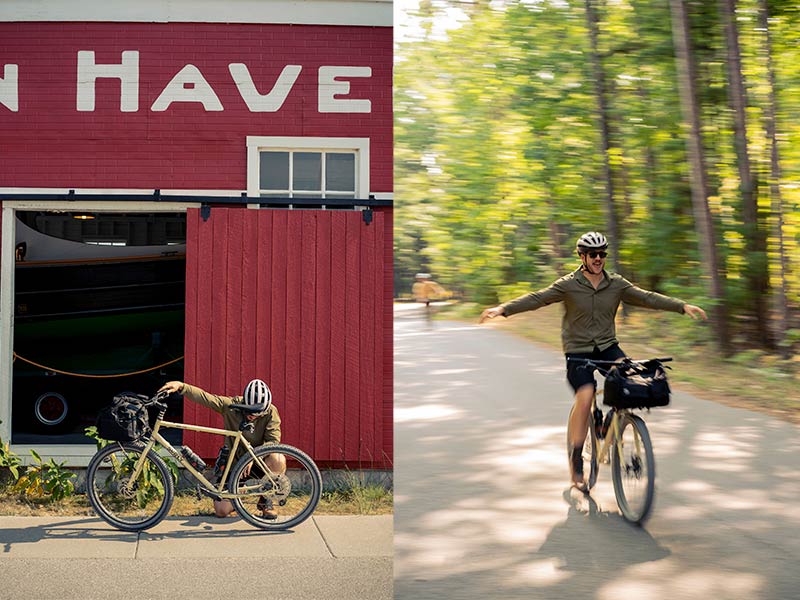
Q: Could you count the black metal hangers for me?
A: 2